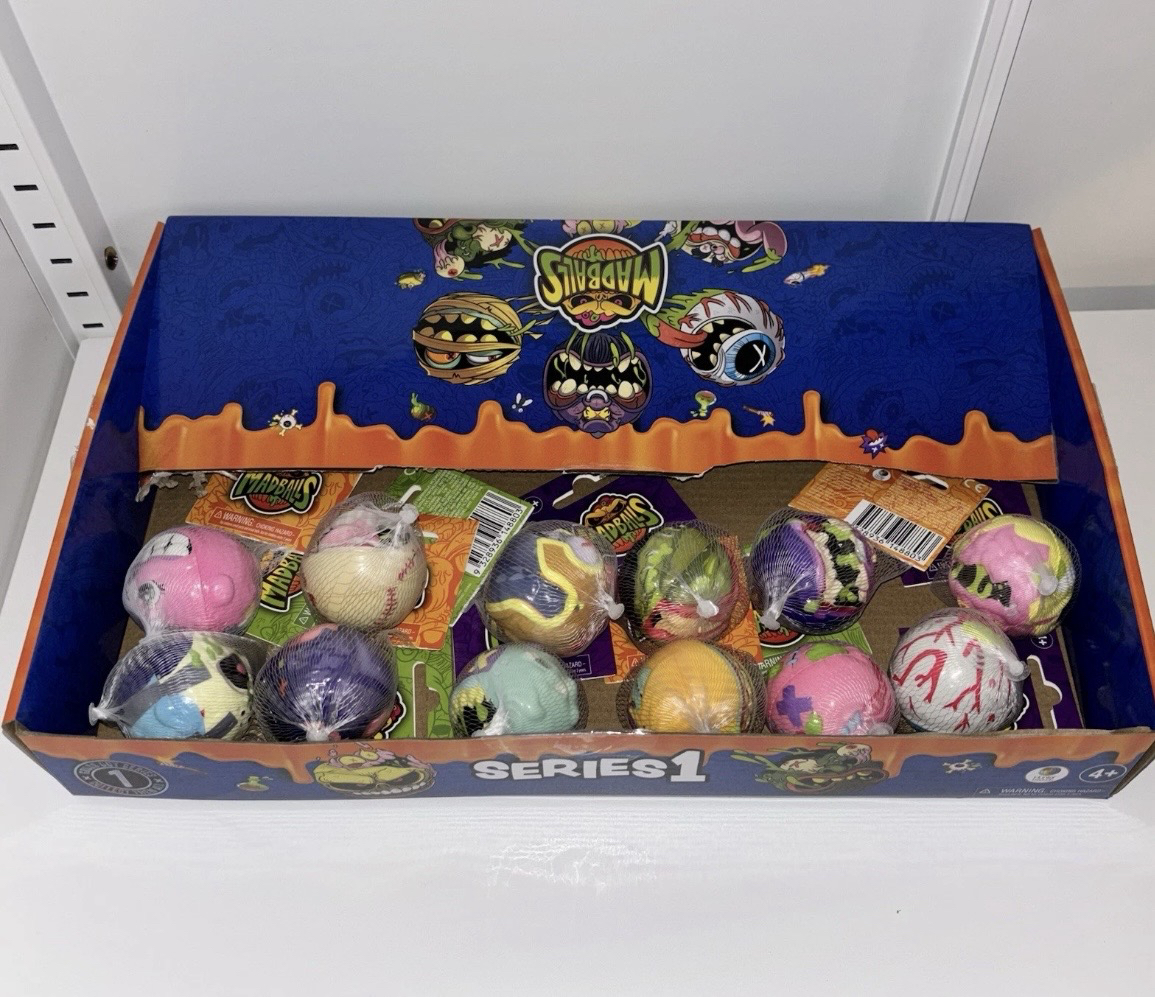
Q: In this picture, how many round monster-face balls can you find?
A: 12